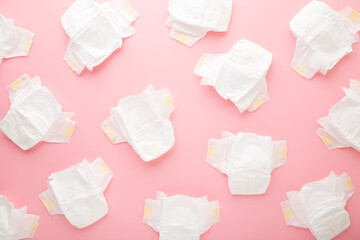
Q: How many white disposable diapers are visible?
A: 13